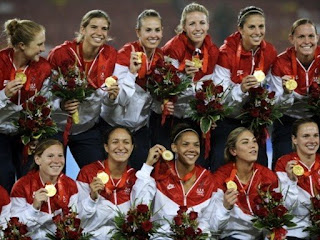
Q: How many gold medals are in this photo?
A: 11